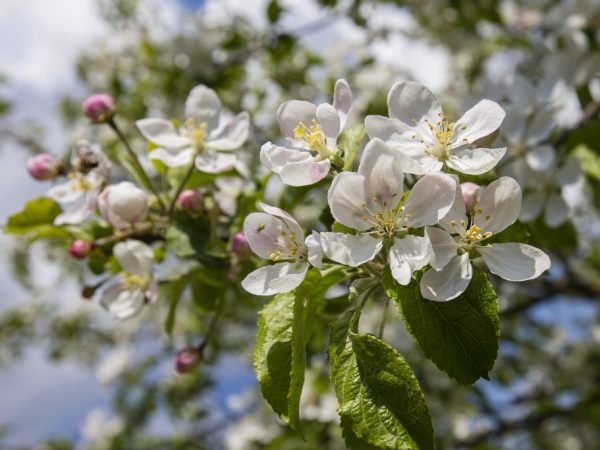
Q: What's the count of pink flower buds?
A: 7